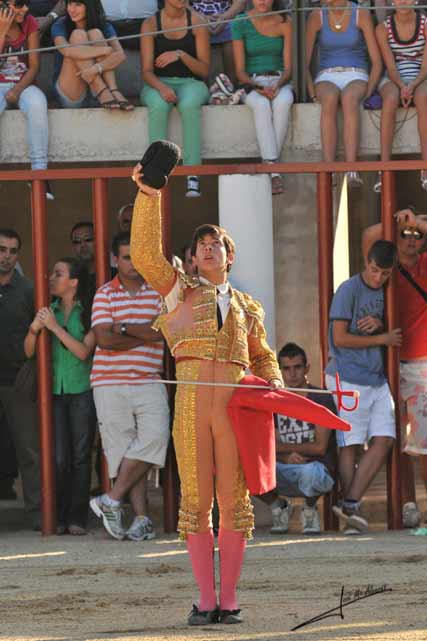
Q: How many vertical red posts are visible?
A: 5